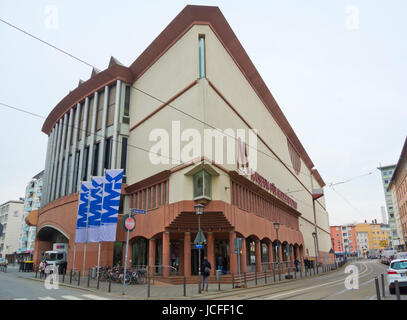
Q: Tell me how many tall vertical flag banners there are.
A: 3